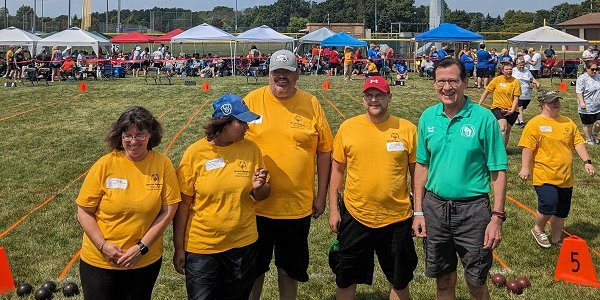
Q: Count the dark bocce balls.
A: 4